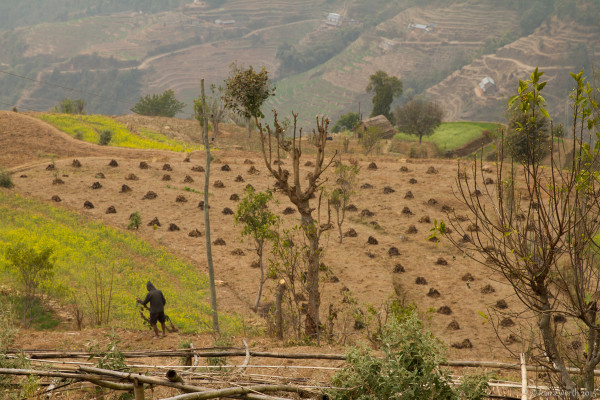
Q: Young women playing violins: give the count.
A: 0